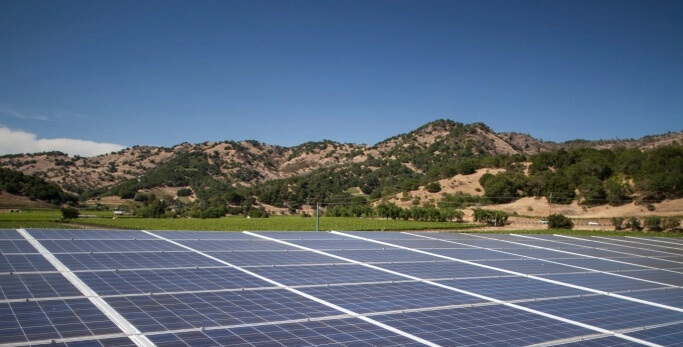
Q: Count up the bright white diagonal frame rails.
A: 10